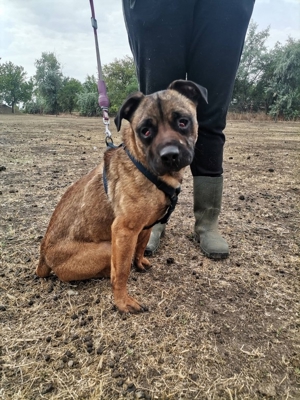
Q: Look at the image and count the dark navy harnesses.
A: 1